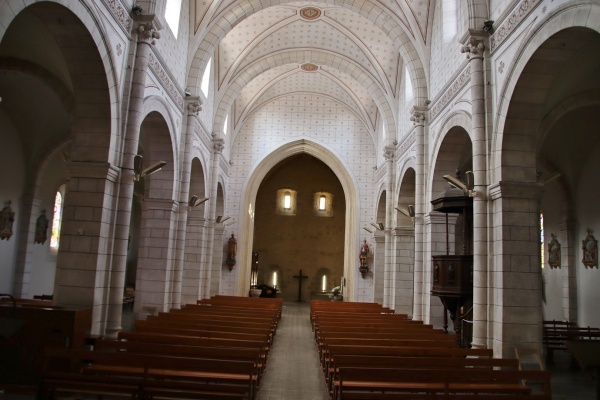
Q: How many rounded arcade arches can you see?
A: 8